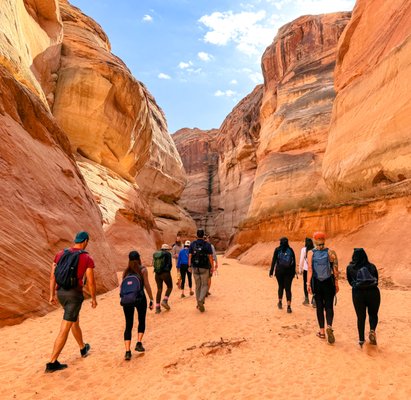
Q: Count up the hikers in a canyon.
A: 11